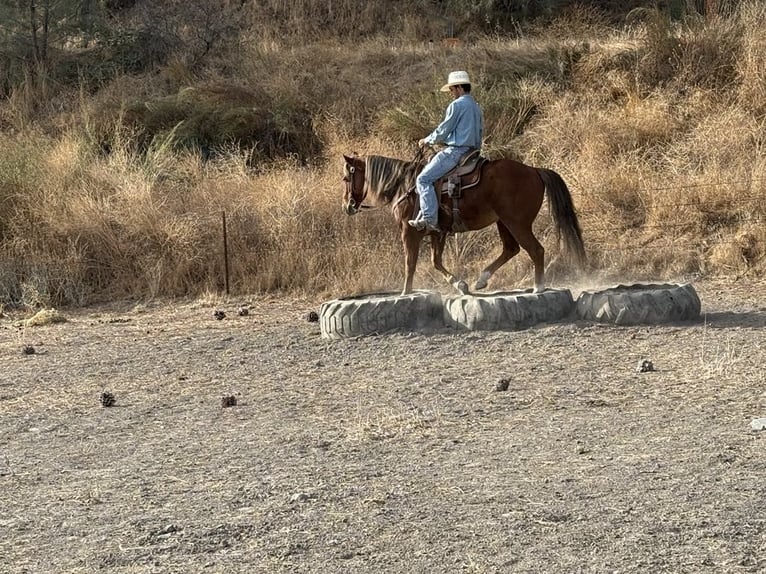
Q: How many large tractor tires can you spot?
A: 3